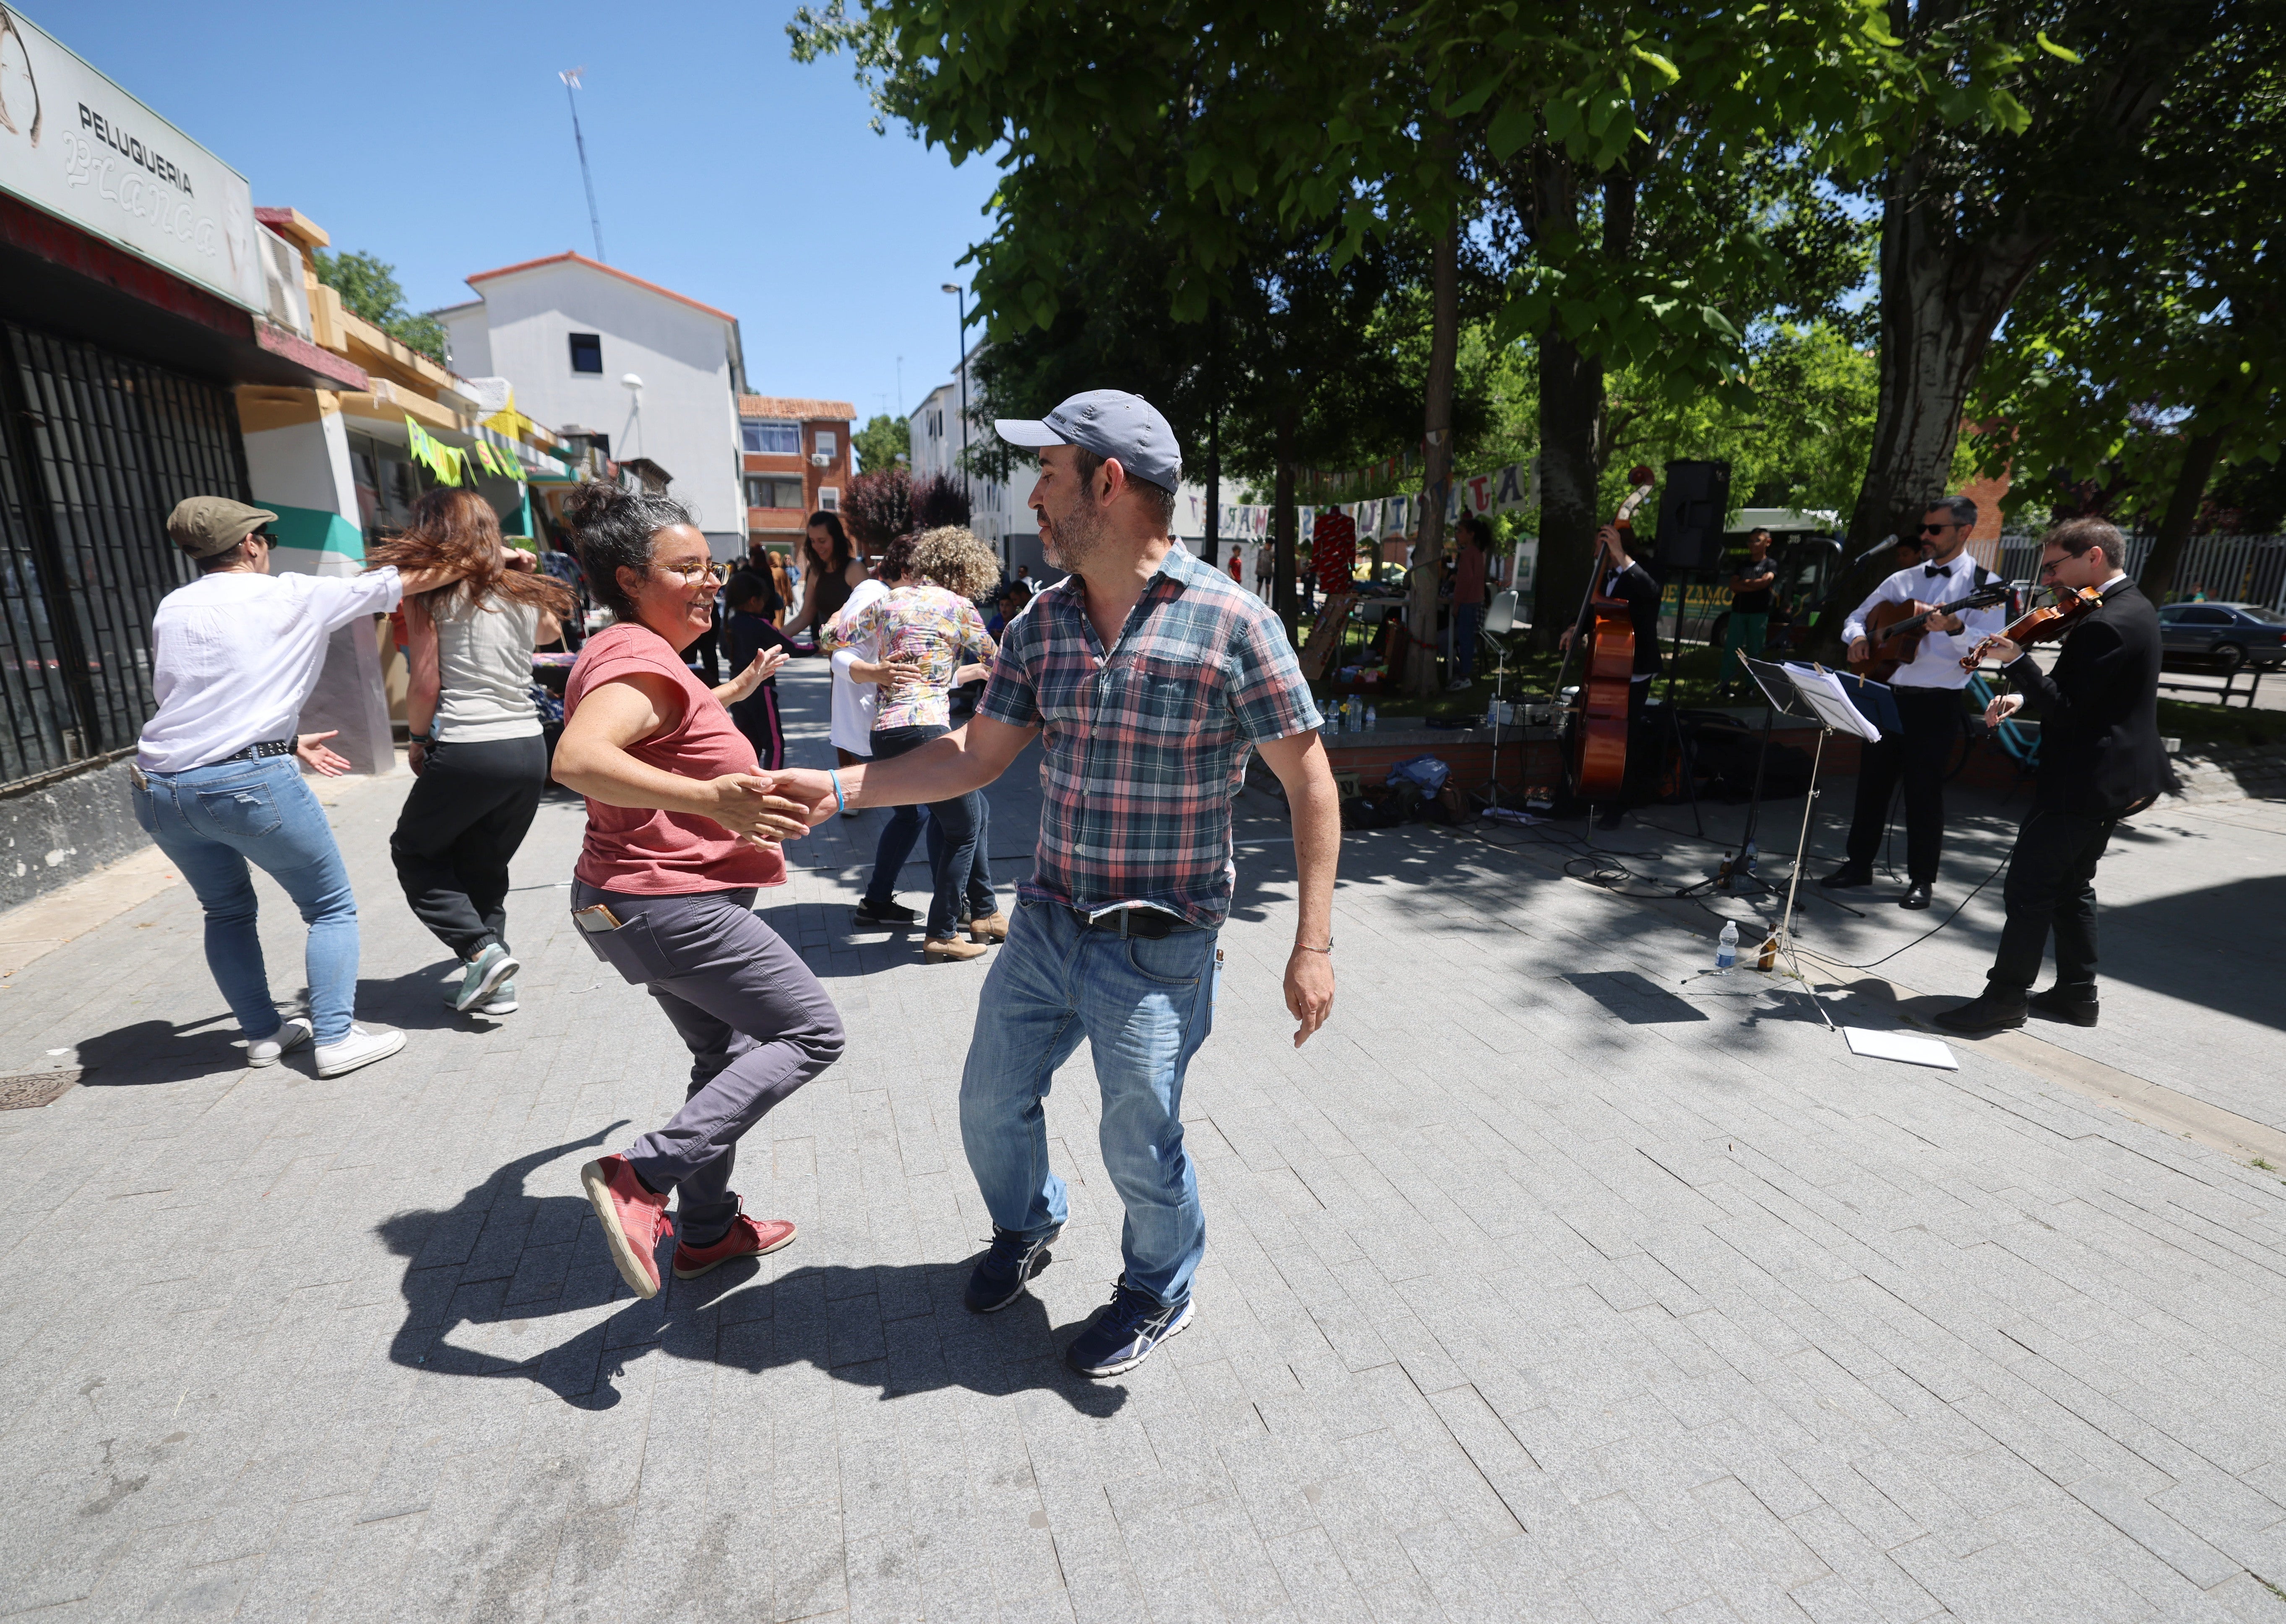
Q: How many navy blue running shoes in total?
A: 2